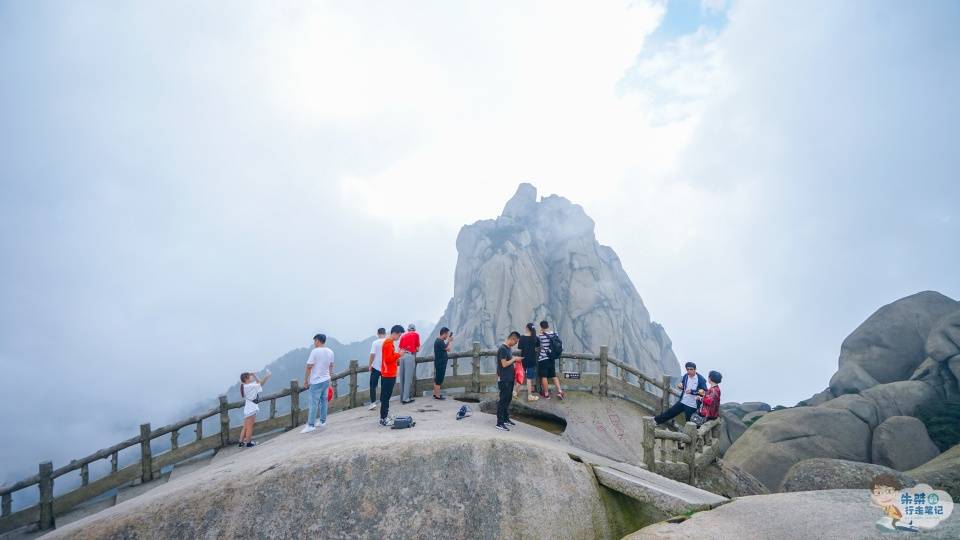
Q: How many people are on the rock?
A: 11